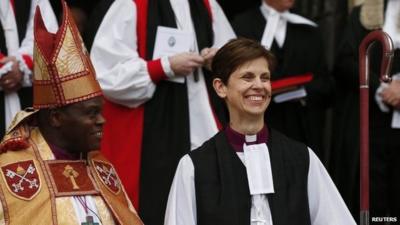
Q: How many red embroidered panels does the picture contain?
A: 3